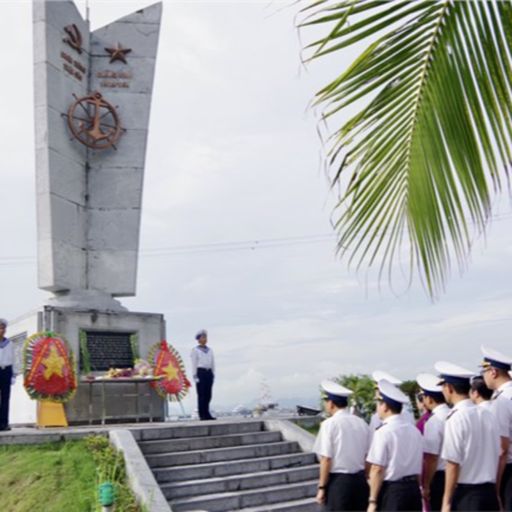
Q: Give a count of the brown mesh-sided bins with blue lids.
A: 0